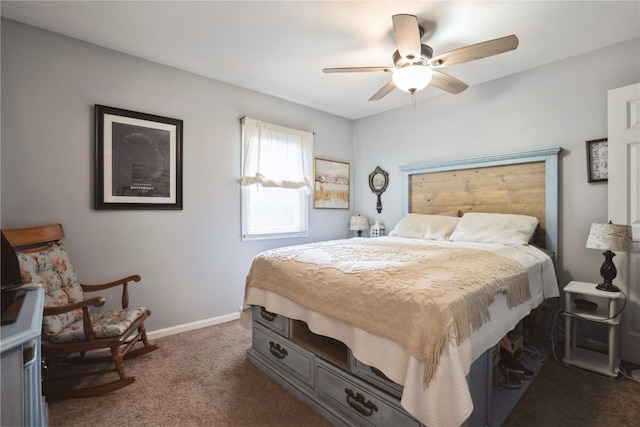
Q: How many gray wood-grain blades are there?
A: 5